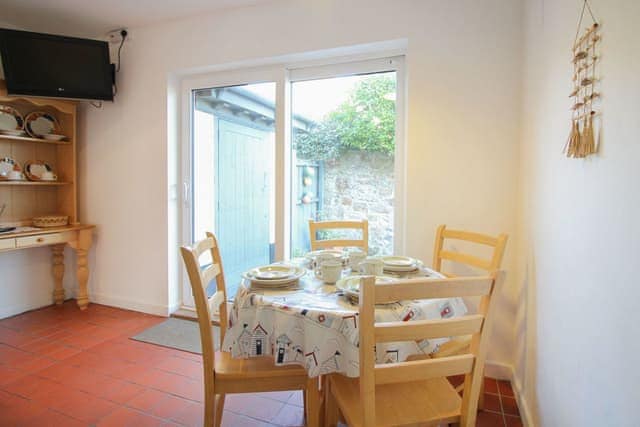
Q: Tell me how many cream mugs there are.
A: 4